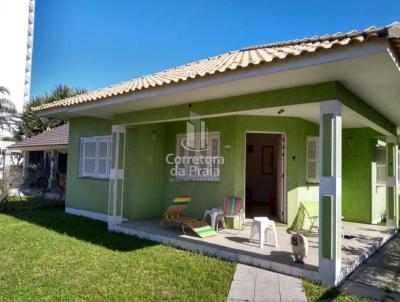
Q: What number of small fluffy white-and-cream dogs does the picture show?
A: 1